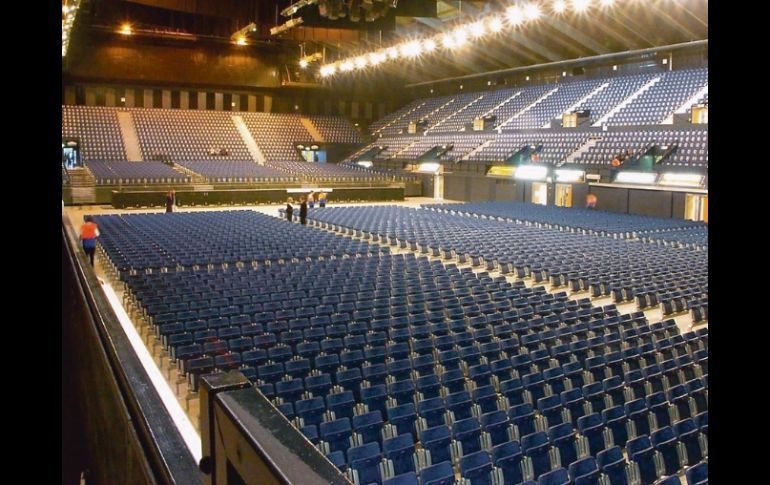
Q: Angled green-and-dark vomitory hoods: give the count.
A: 4